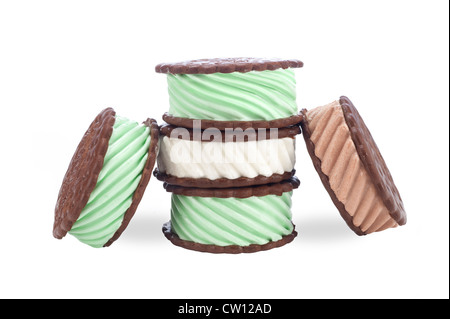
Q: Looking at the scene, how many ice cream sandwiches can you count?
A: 5